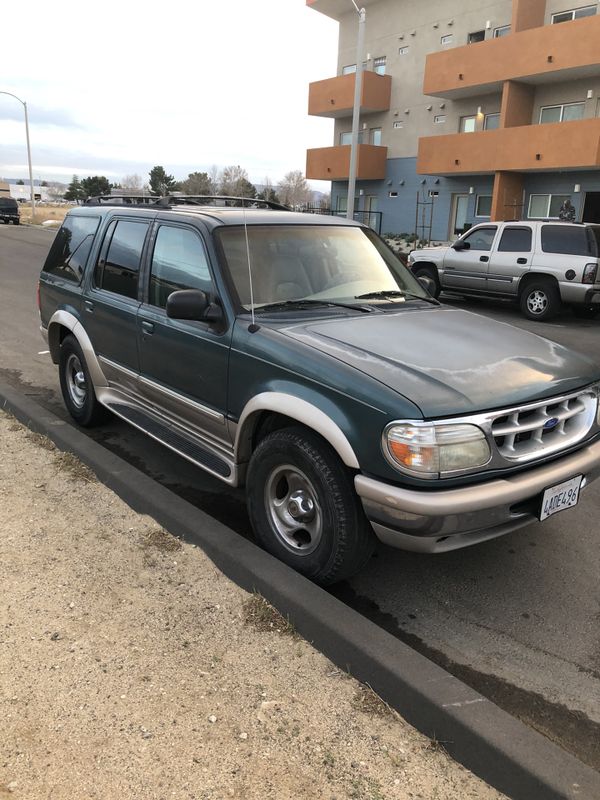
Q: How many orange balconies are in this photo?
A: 4